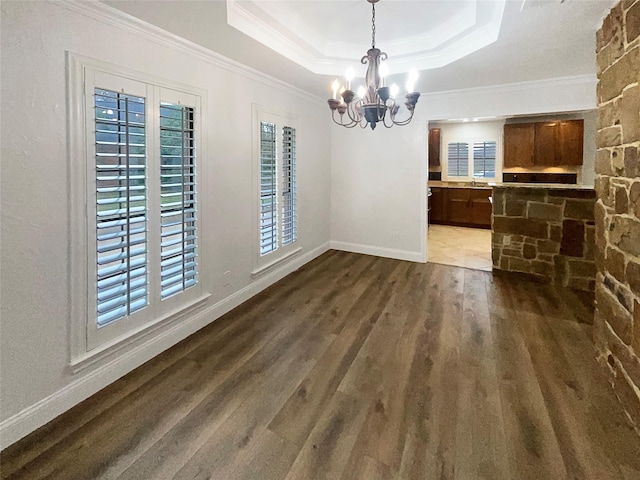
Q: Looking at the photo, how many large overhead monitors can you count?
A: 0